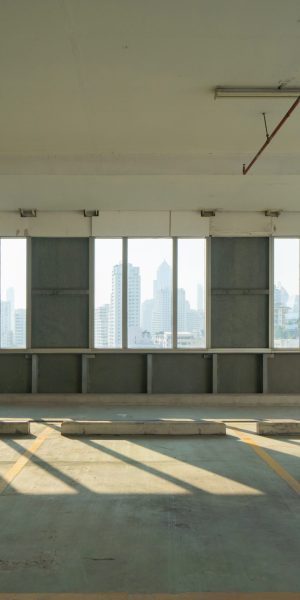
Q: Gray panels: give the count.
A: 10